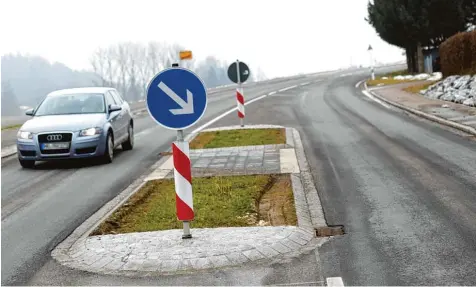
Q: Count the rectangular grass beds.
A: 2